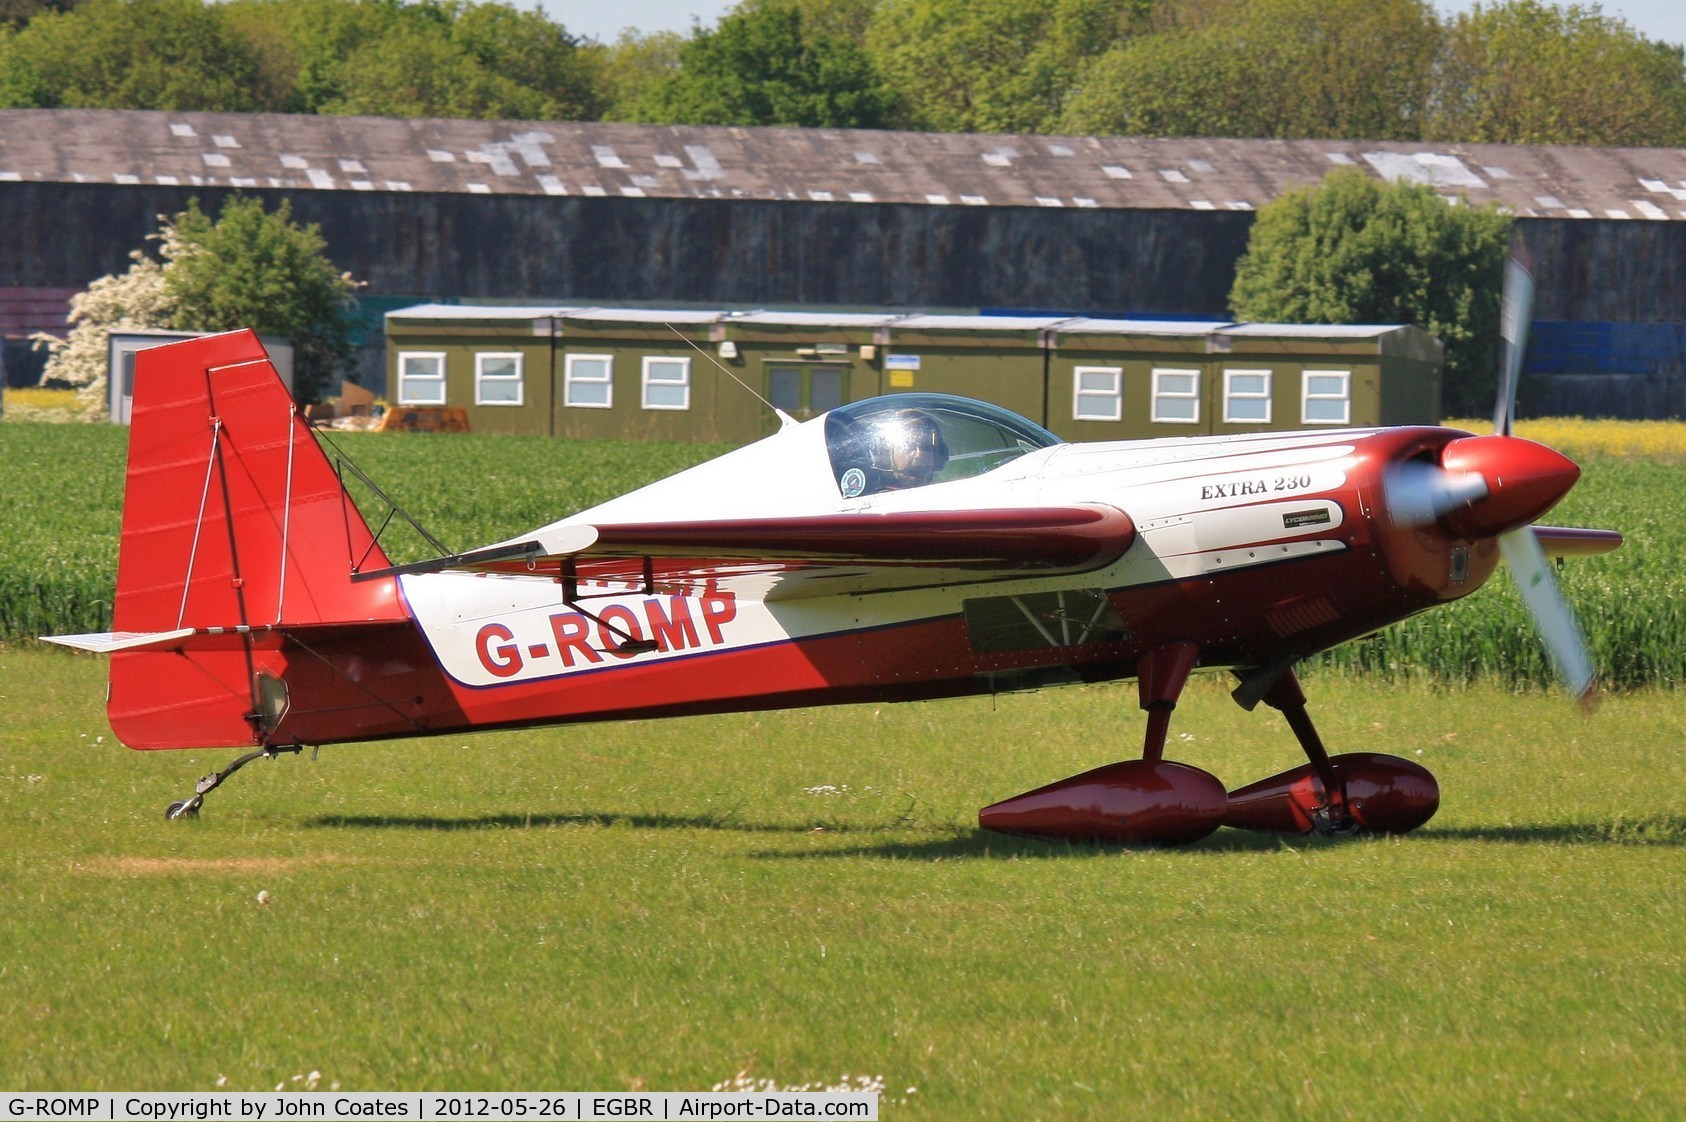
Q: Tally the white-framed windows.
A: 8